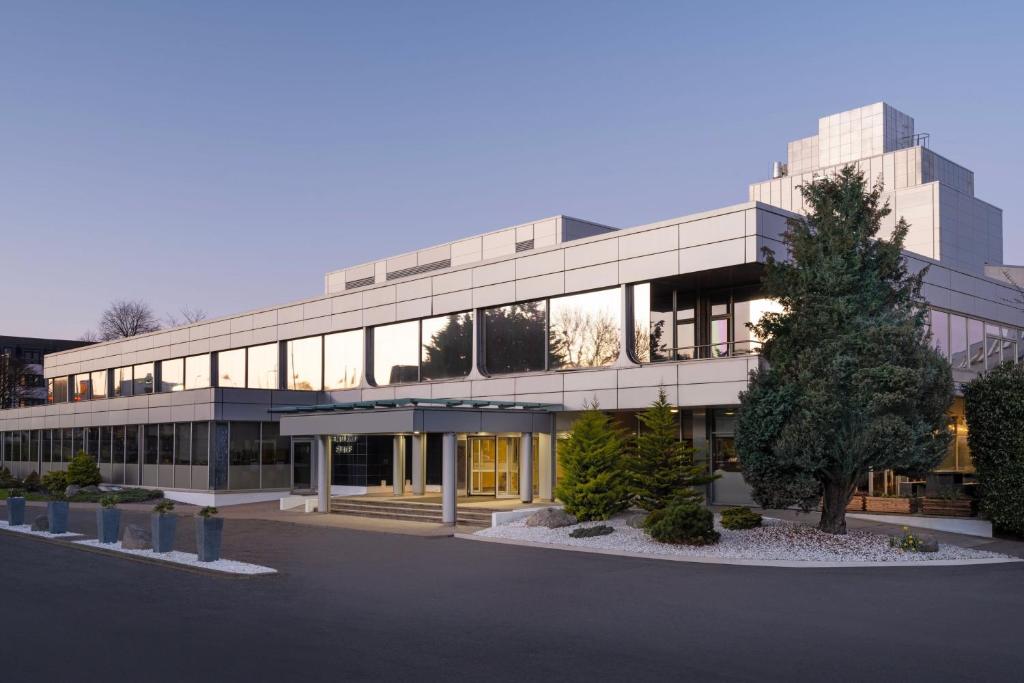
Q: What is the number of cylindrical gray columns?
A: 5